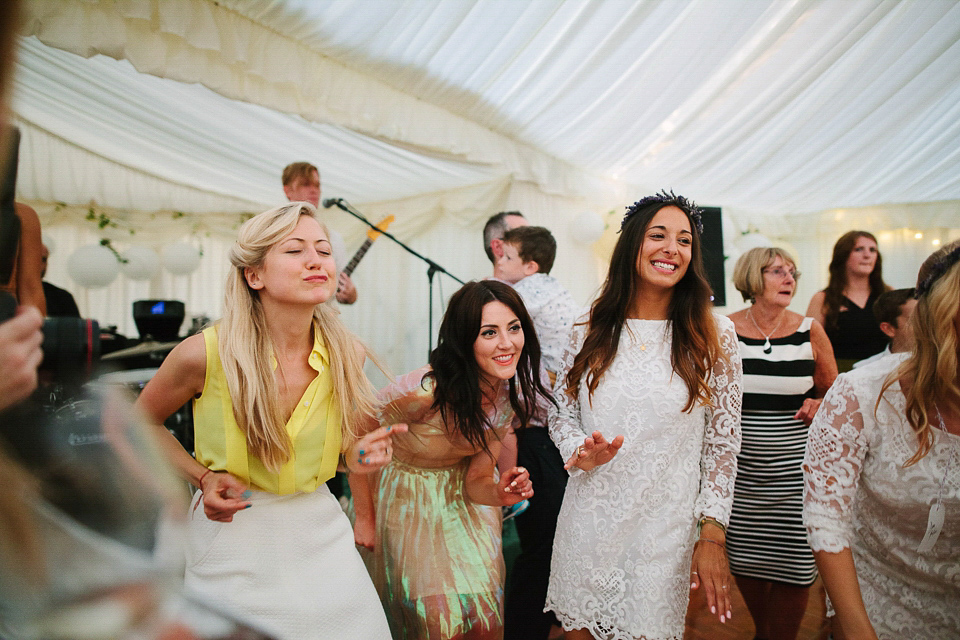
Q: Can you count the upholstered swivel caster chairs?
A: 0